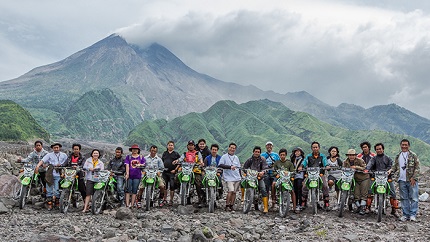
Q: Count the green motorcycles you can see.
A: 11